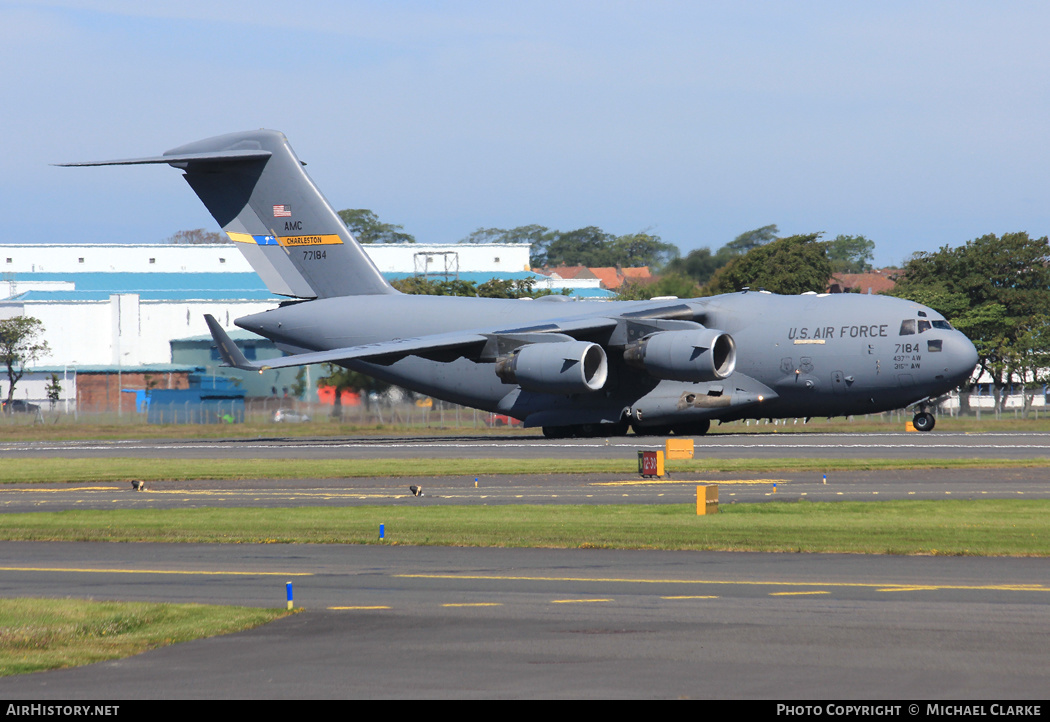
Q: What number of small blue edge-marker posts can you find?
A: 5